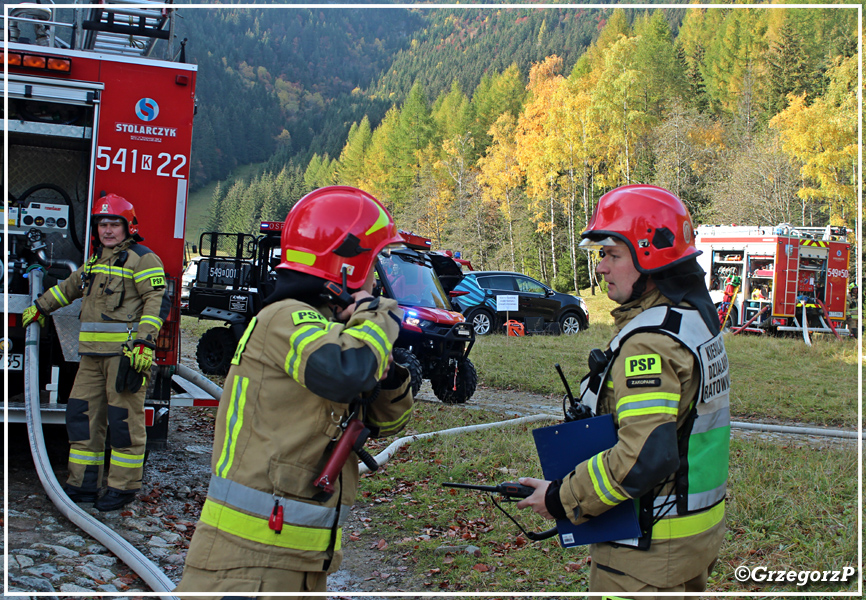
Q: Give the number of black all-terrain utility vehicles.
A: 1